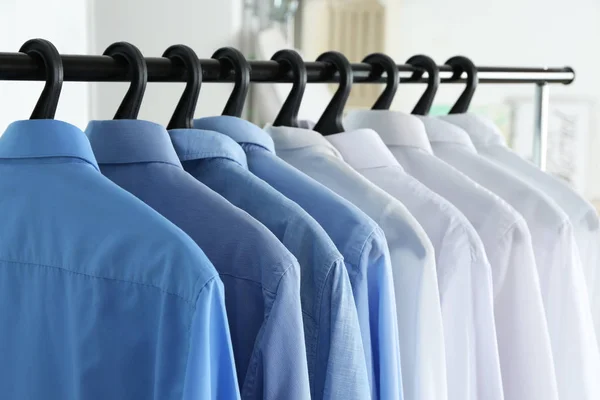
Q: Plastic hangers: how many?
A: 9